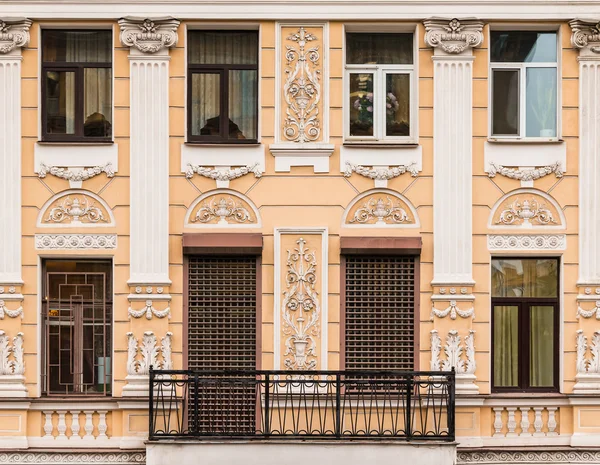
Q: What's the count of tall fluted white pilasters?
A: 4